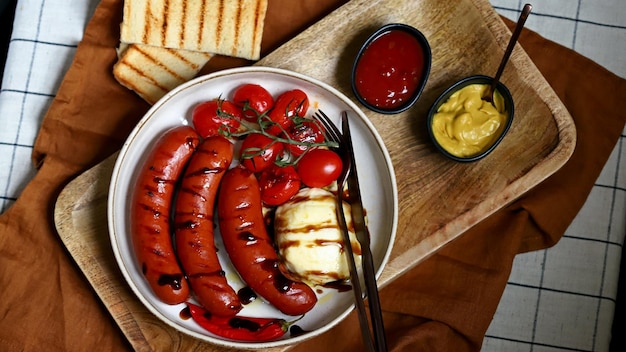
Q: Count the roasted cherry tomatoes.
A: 7